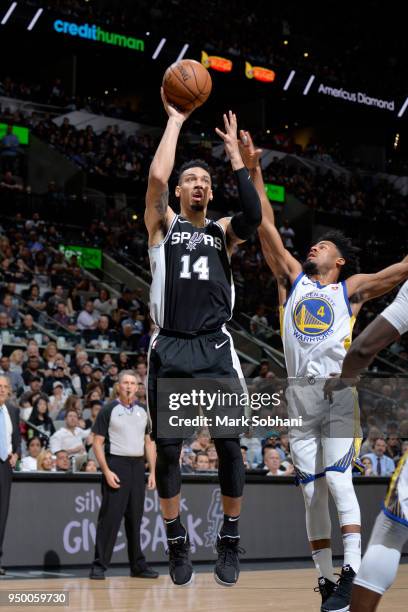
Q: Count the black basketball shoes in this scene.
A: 4